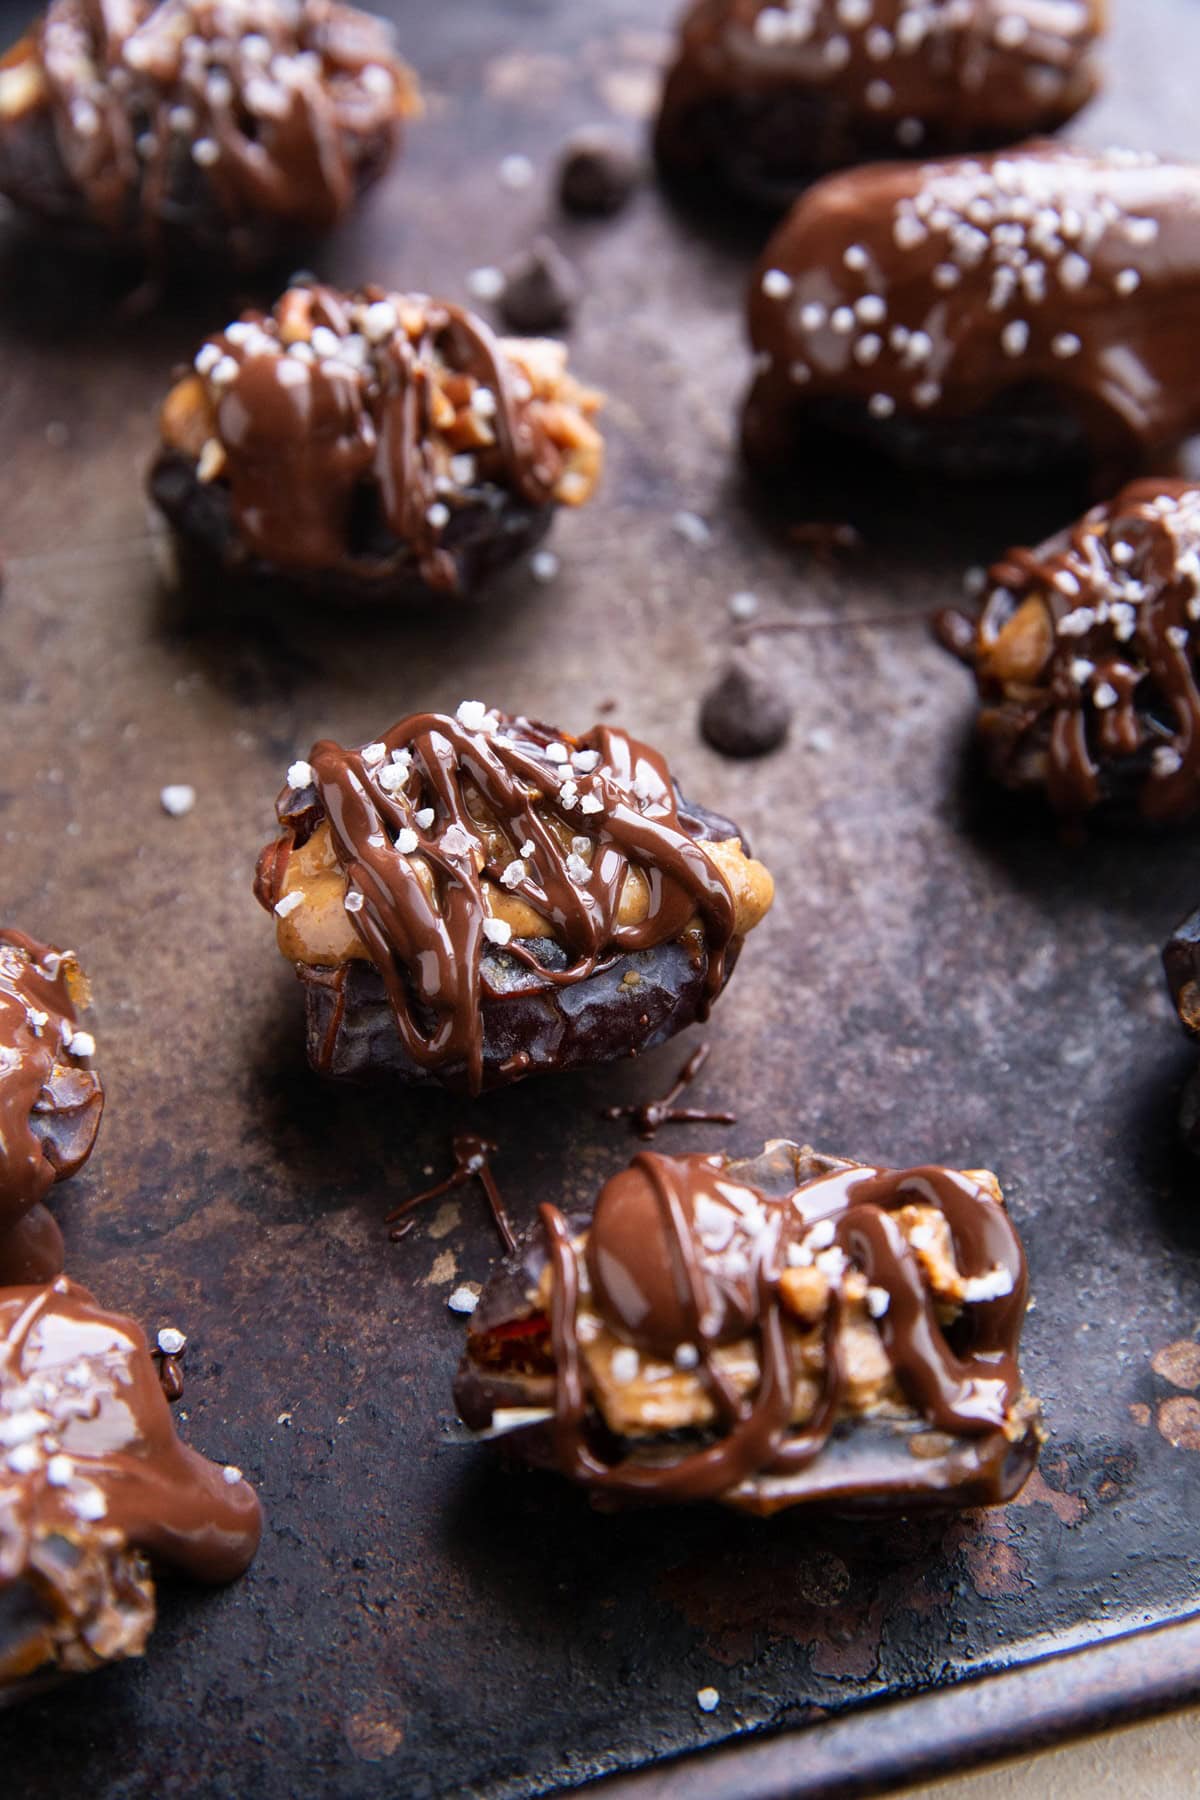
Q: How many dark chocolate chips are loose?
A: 3